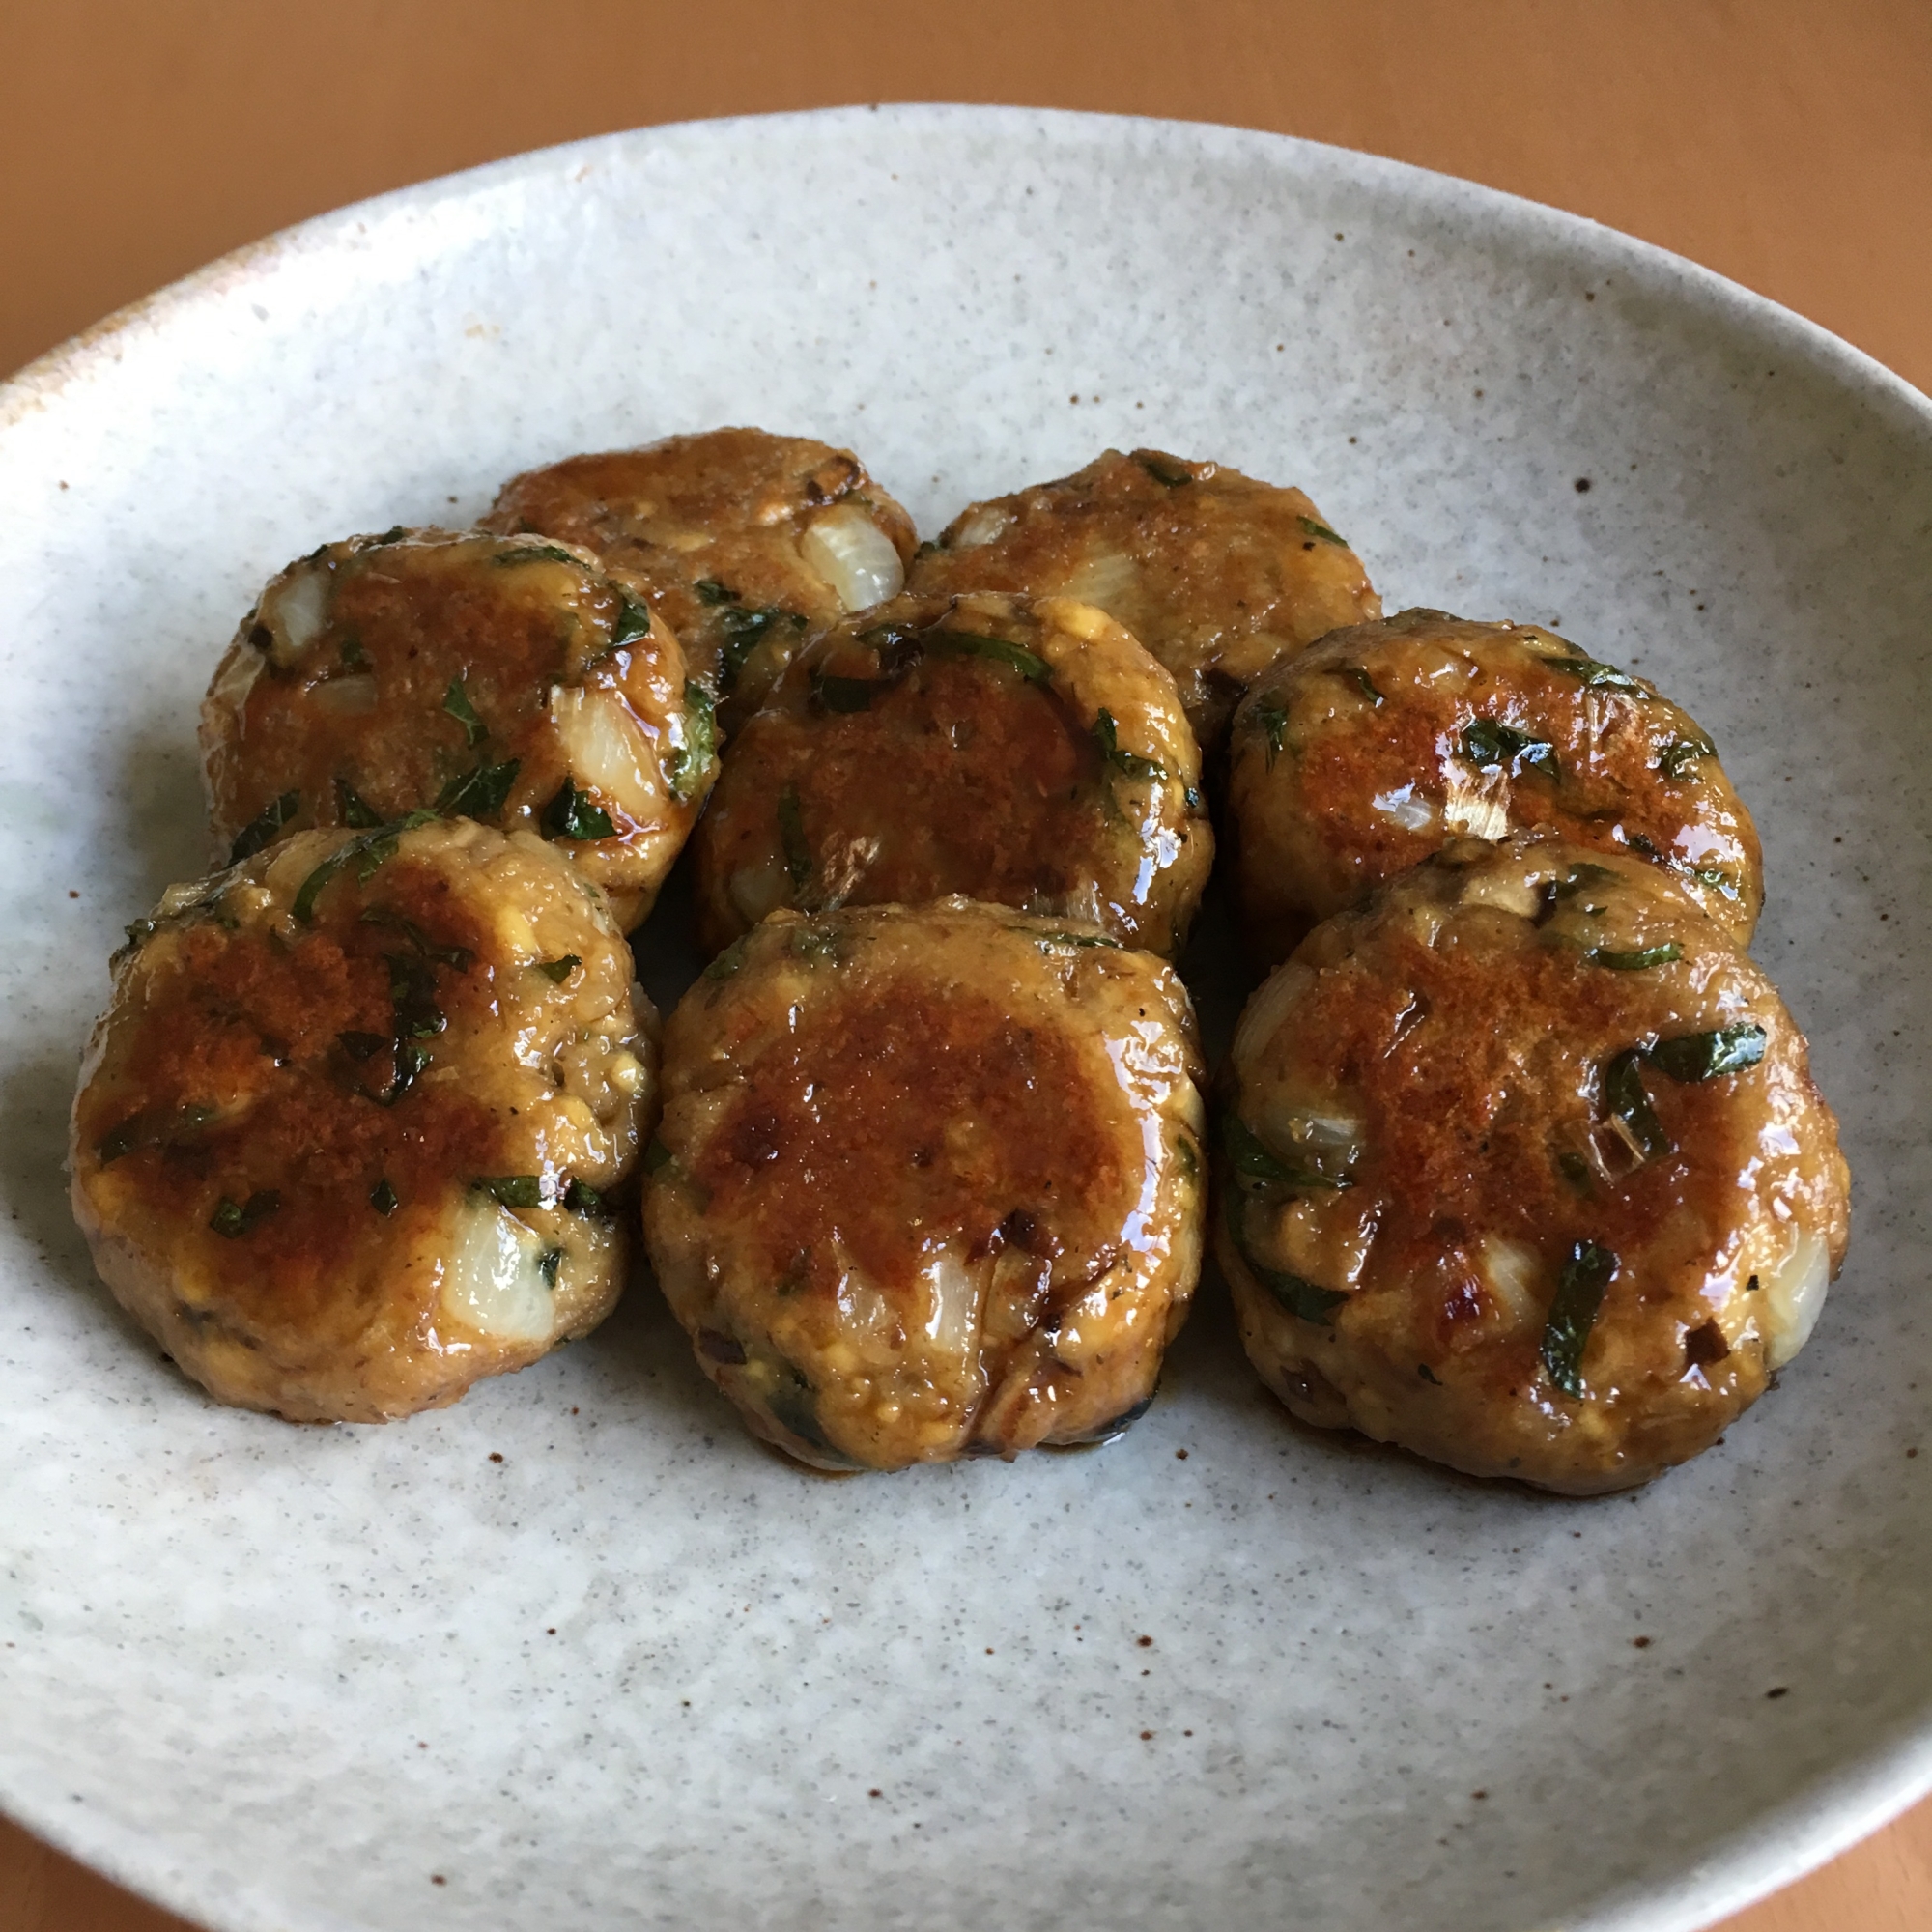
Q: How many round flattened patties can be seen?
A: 8